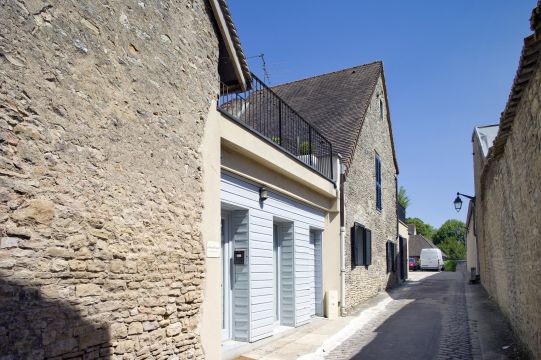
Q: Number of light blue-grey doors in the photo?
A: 3